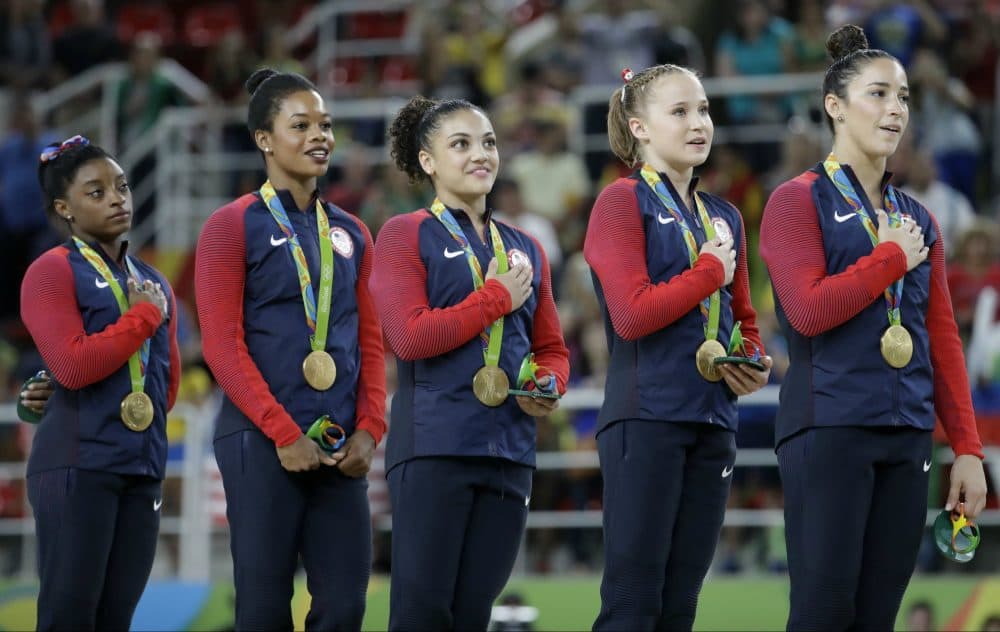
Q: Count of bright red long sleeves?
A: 10